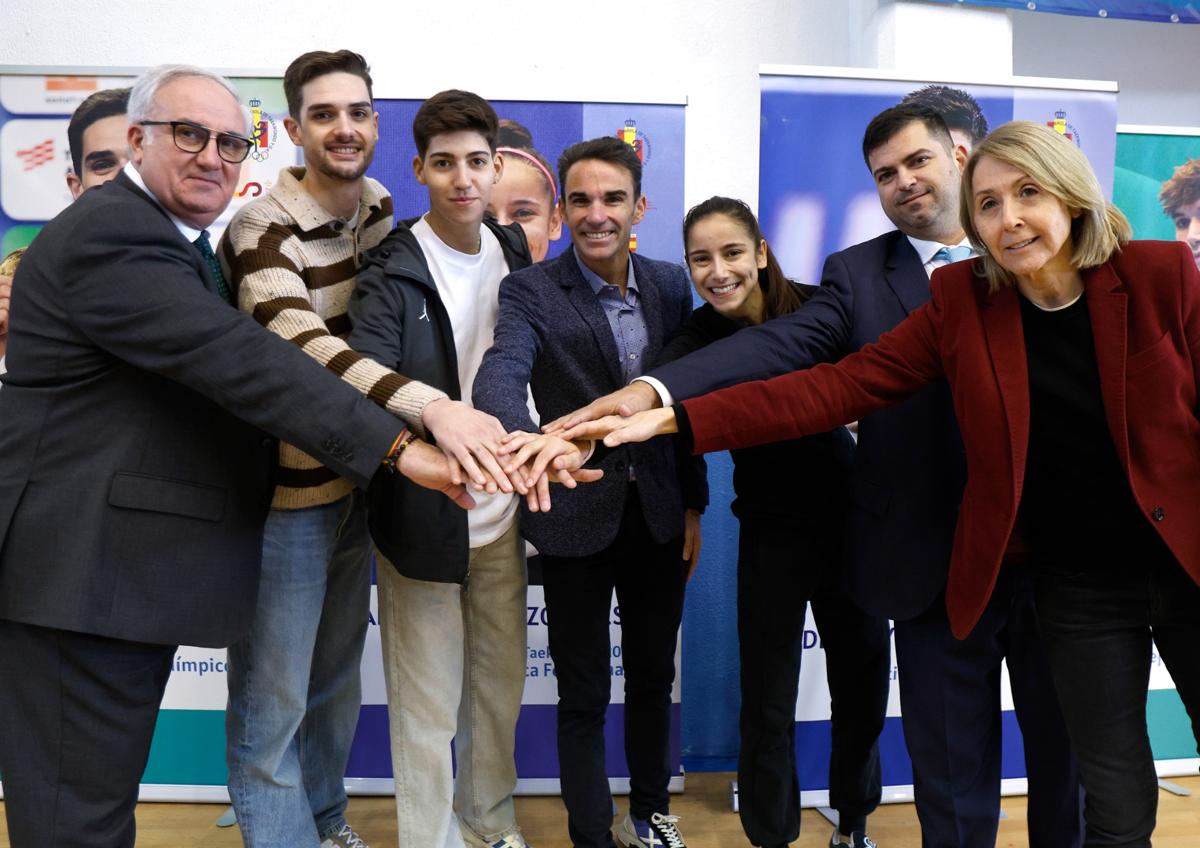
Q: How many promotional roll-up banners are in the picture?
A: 4